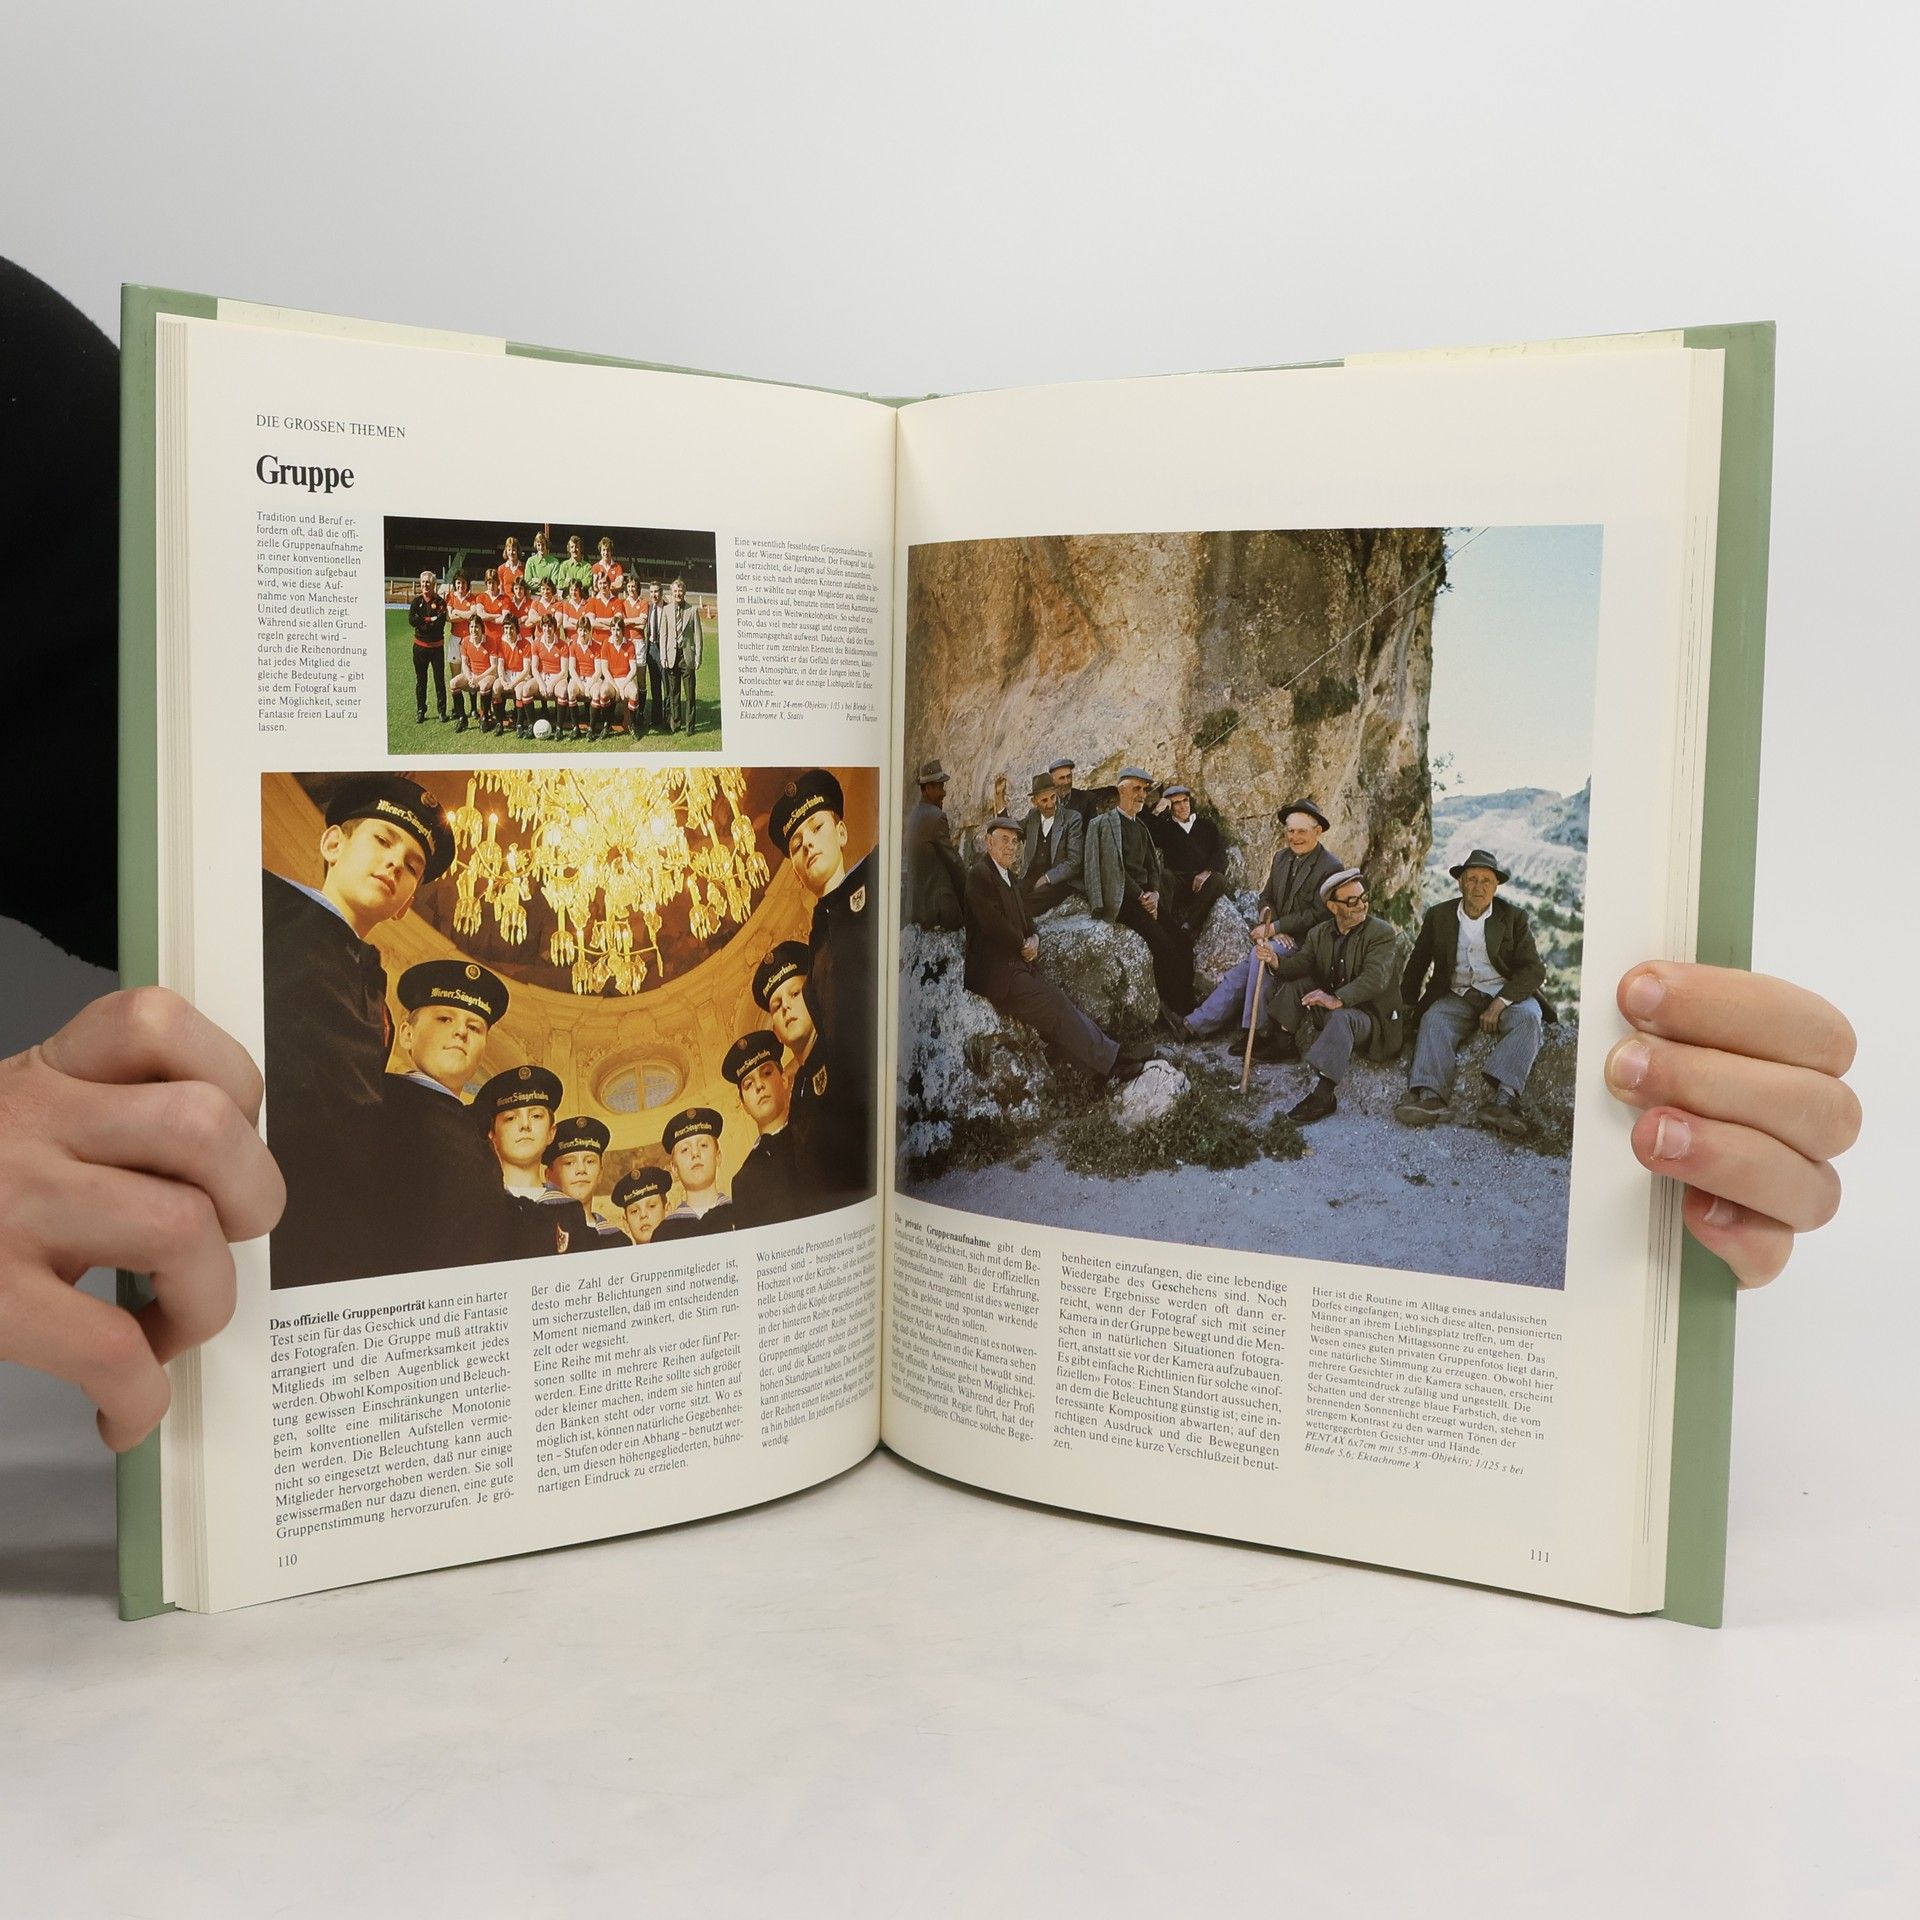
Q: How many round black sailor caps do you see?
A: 9